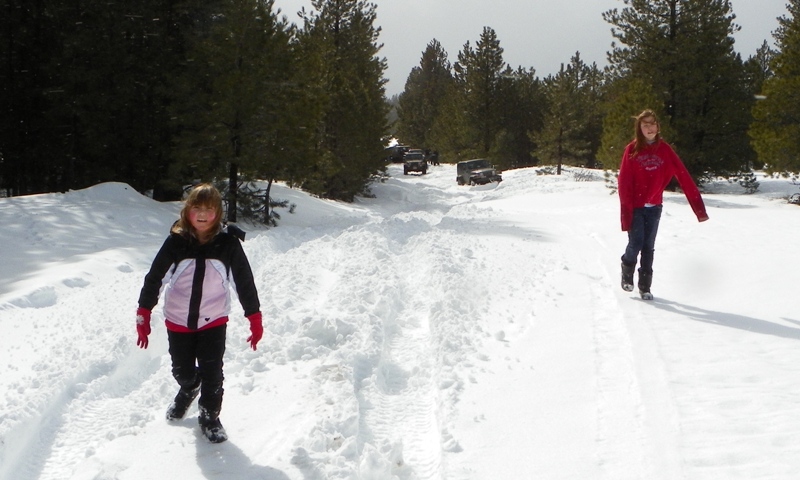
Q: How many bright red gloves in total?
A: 2